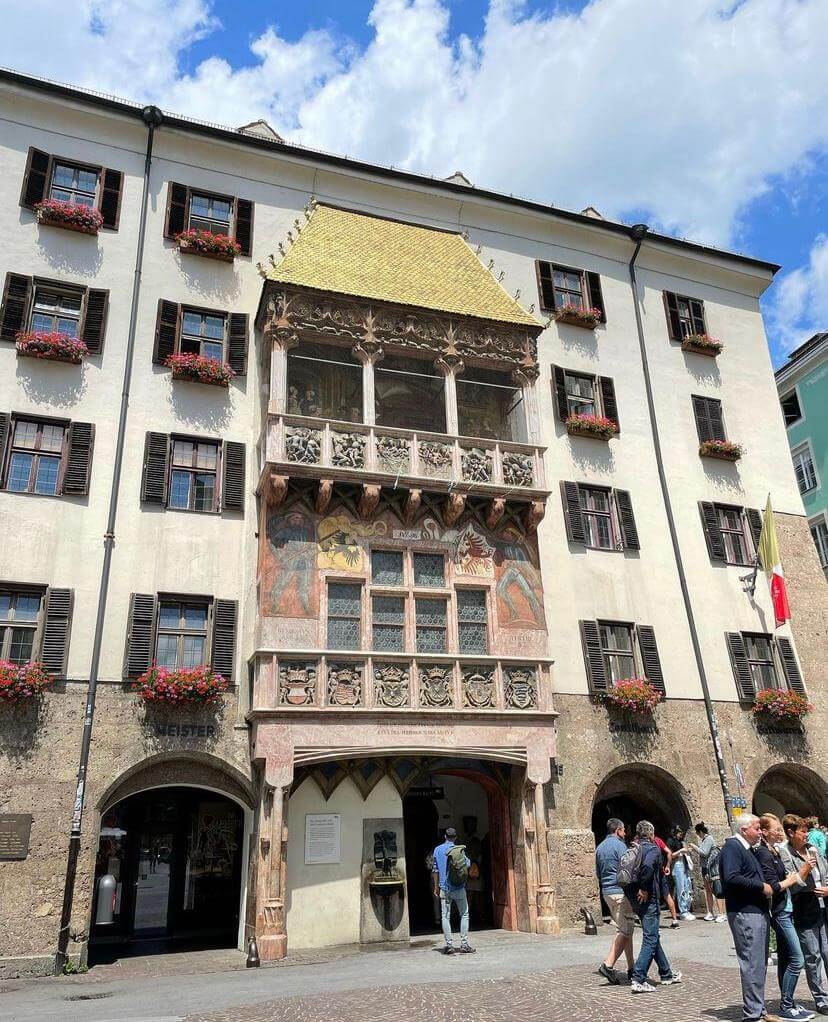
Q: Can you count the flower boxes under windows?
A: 12